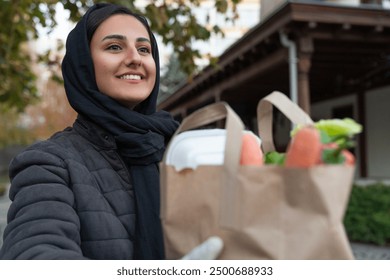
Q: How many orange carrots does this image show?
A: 2